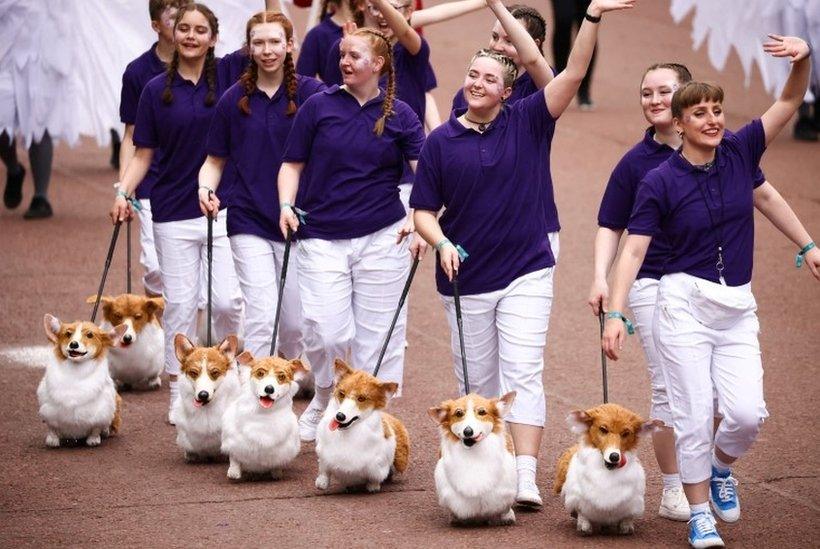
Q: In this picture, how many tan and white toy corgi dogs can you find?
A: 7